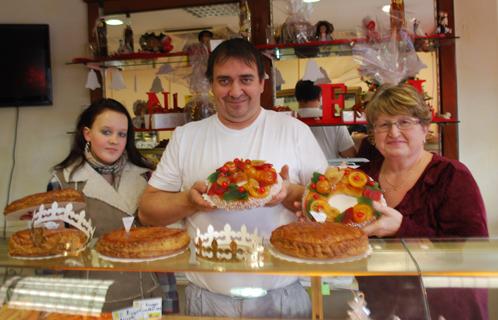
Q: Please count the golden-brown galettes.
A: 4